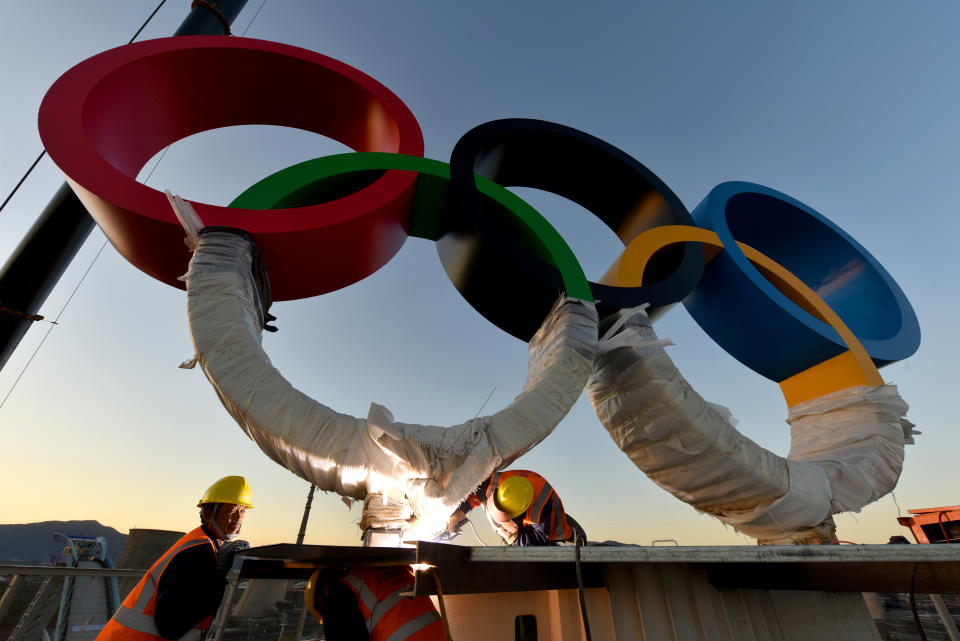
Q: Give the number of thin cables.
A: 2